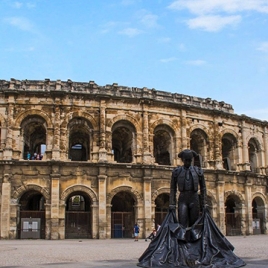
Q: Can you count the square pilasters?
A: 6